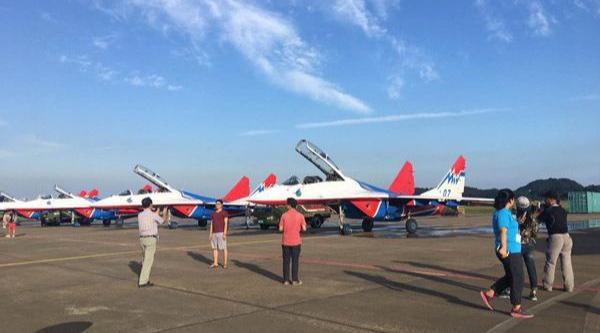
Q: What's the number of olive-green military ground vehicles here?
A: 2